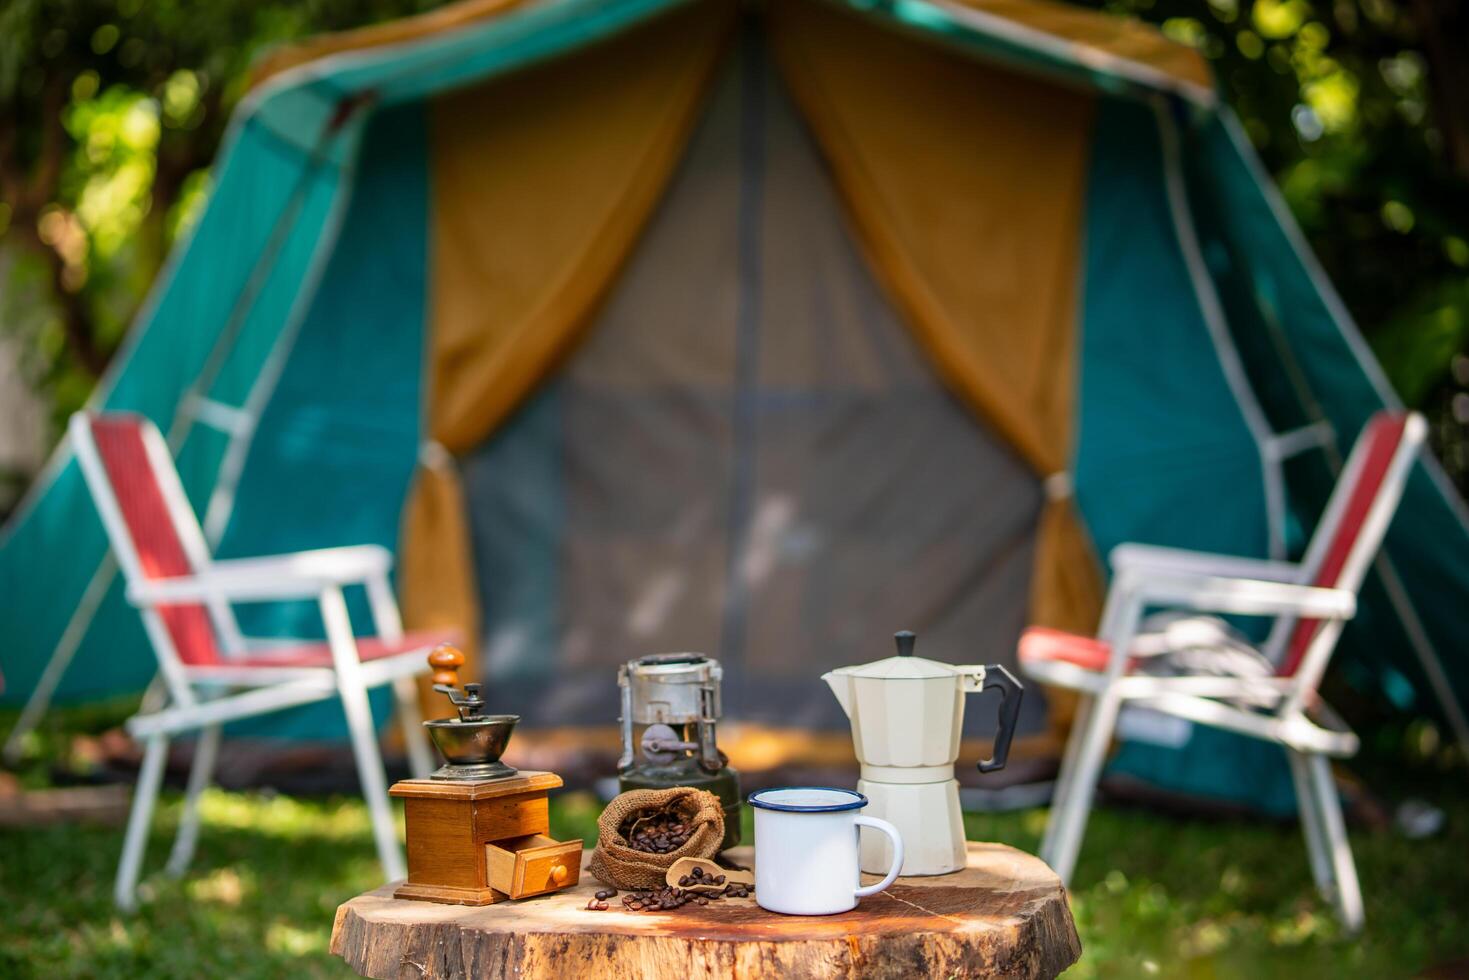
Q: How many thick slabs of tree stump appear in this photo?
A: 1